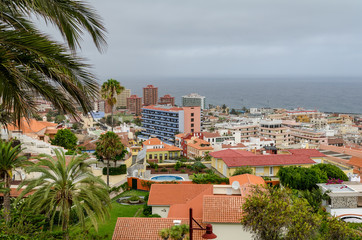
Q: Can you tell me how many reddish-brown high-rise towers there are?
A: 3